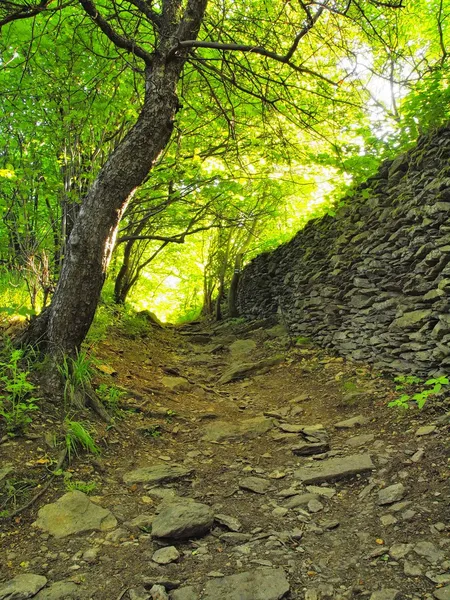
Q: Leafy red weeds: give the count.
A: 0